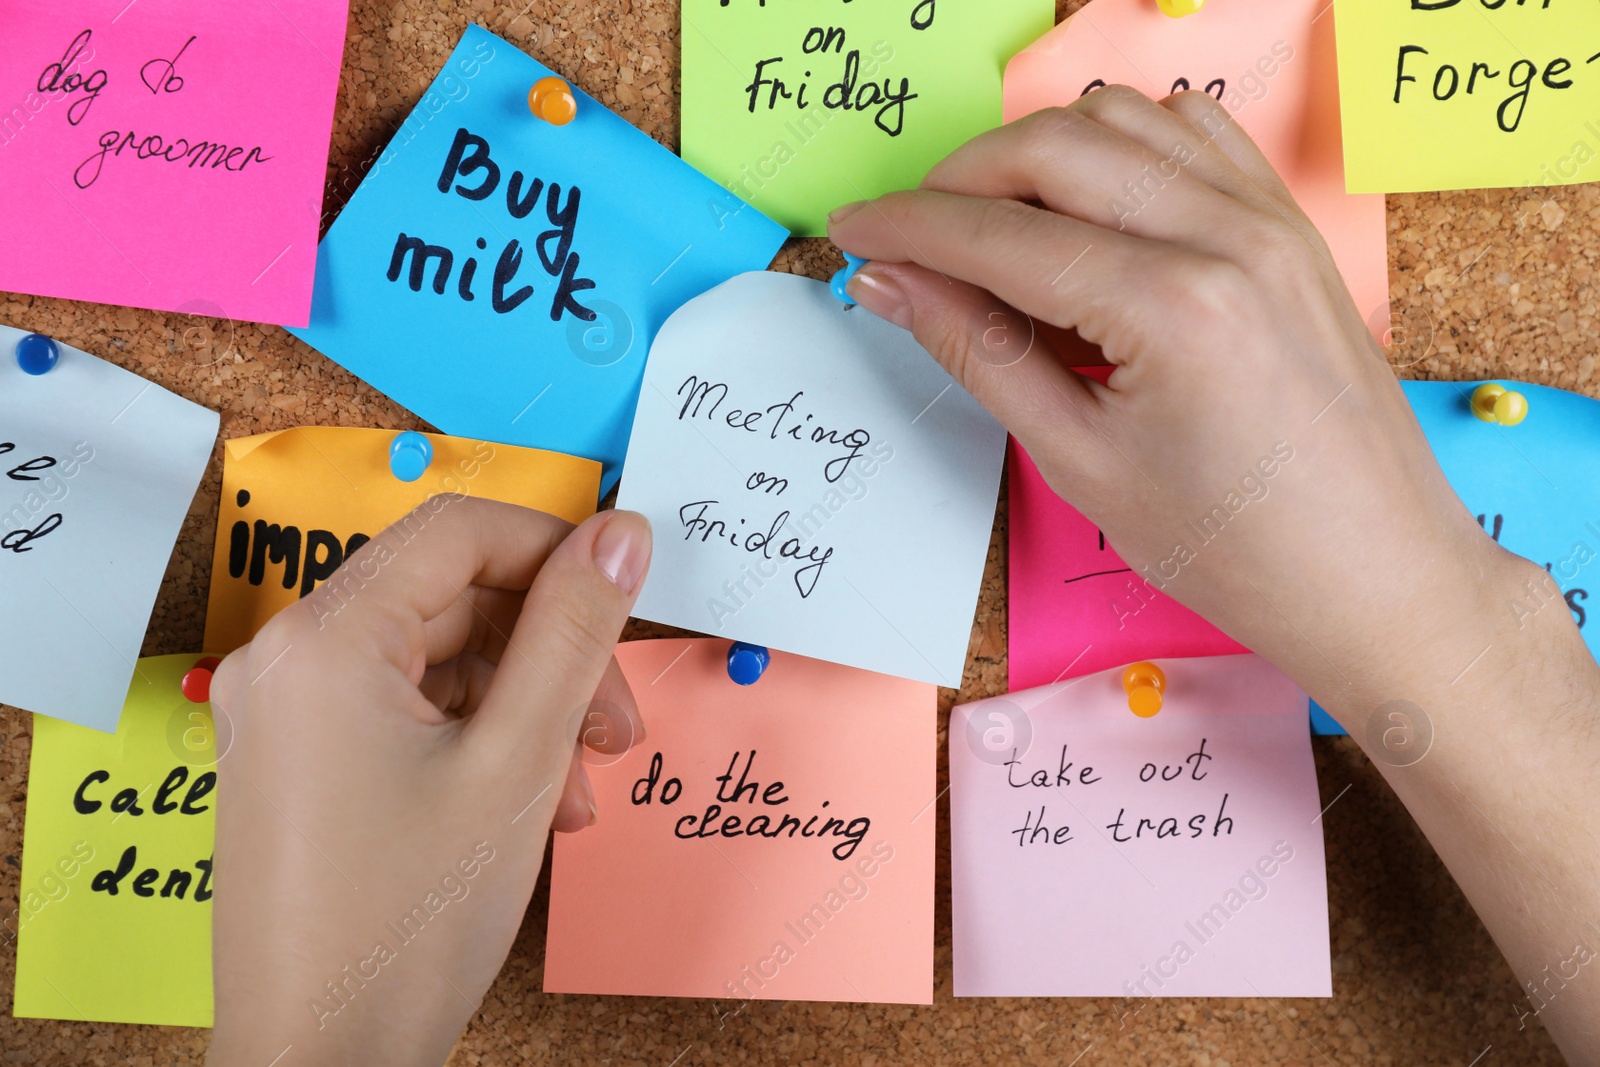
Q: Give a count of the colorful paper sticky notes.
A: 13